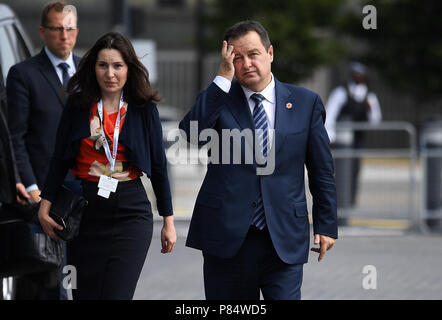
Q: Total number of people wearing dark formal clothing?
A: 3